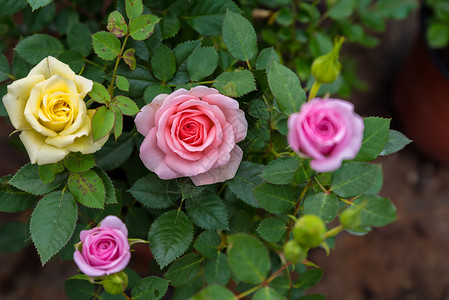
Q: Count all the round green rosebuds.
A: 5